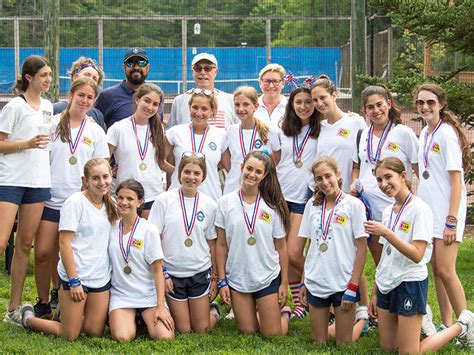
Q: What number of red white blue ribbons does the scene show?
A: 12